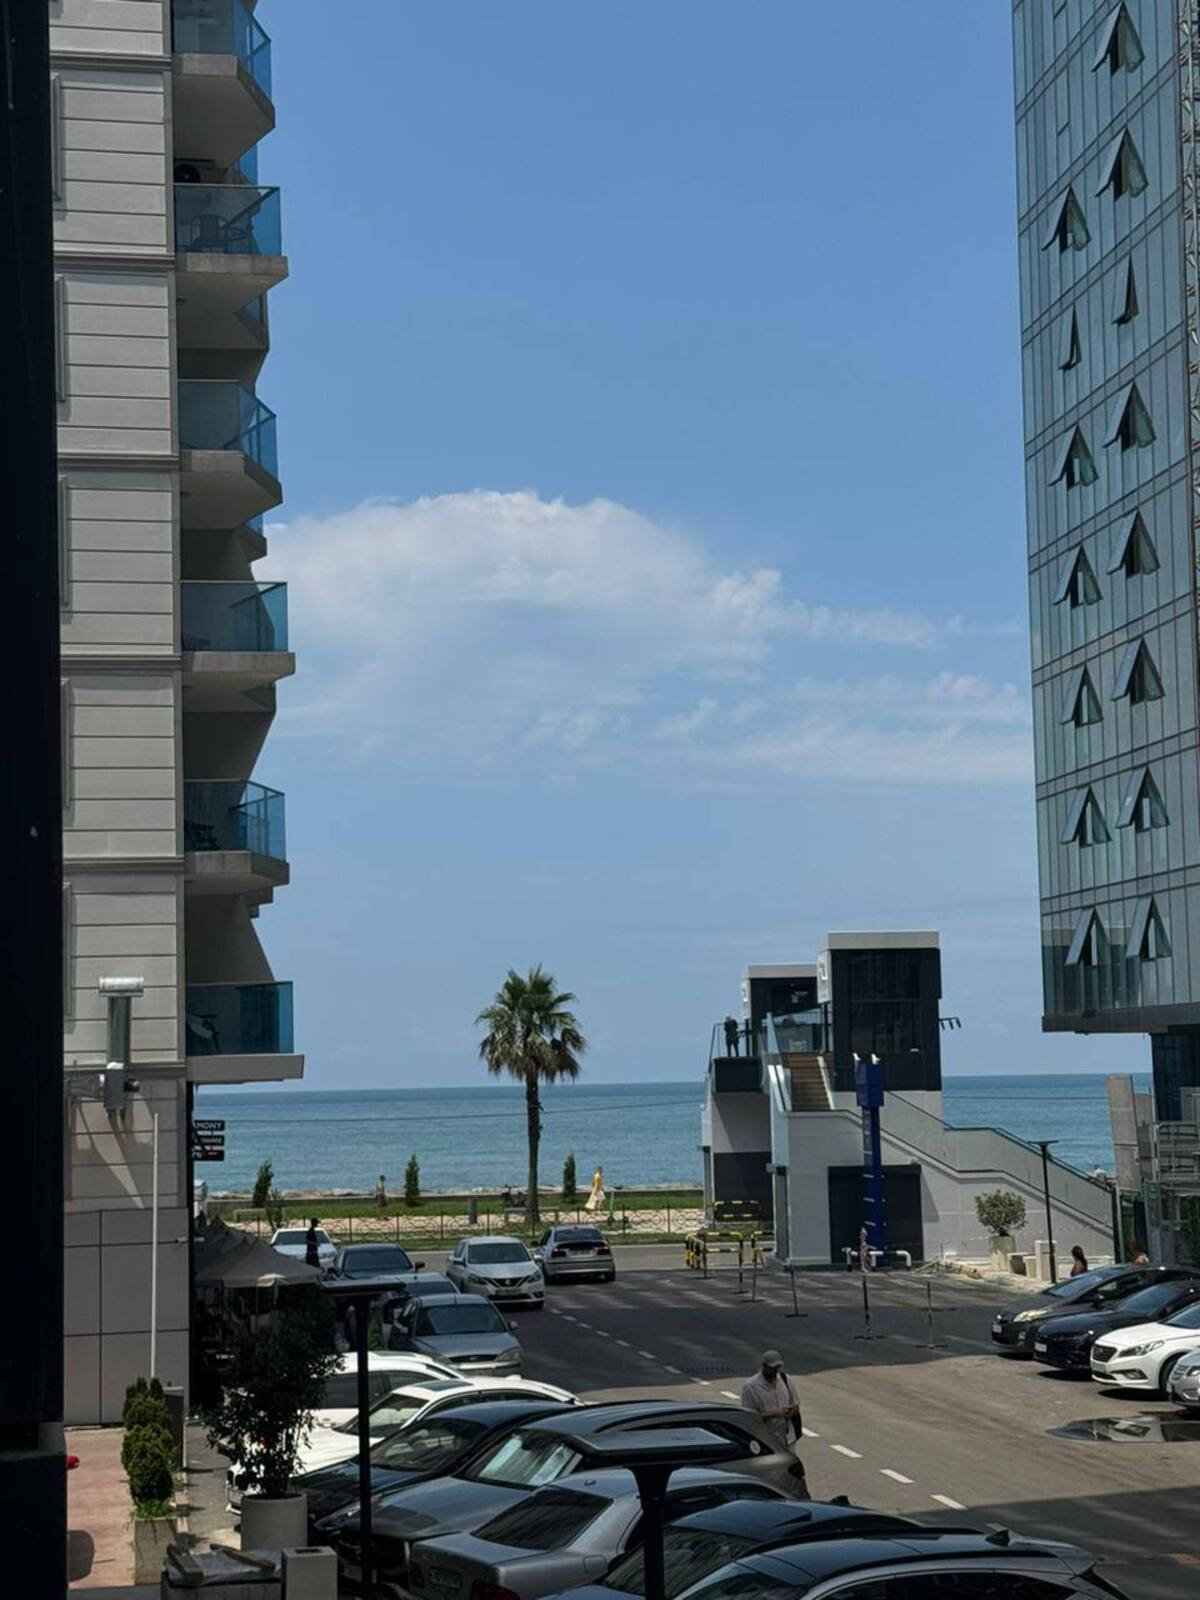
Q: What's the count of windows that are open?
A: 15